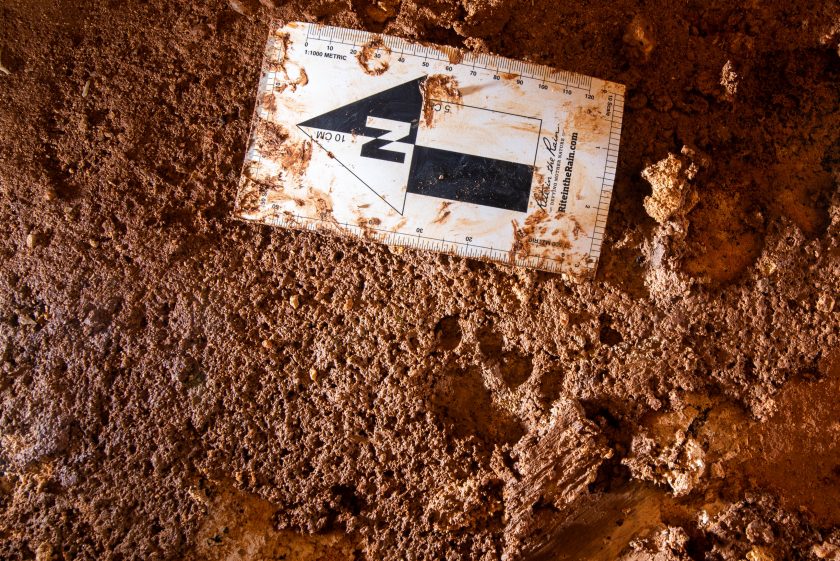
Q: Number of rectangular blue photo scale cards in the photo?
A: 0